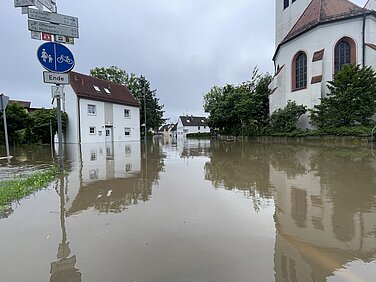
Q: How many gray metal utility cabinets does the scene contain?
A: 0